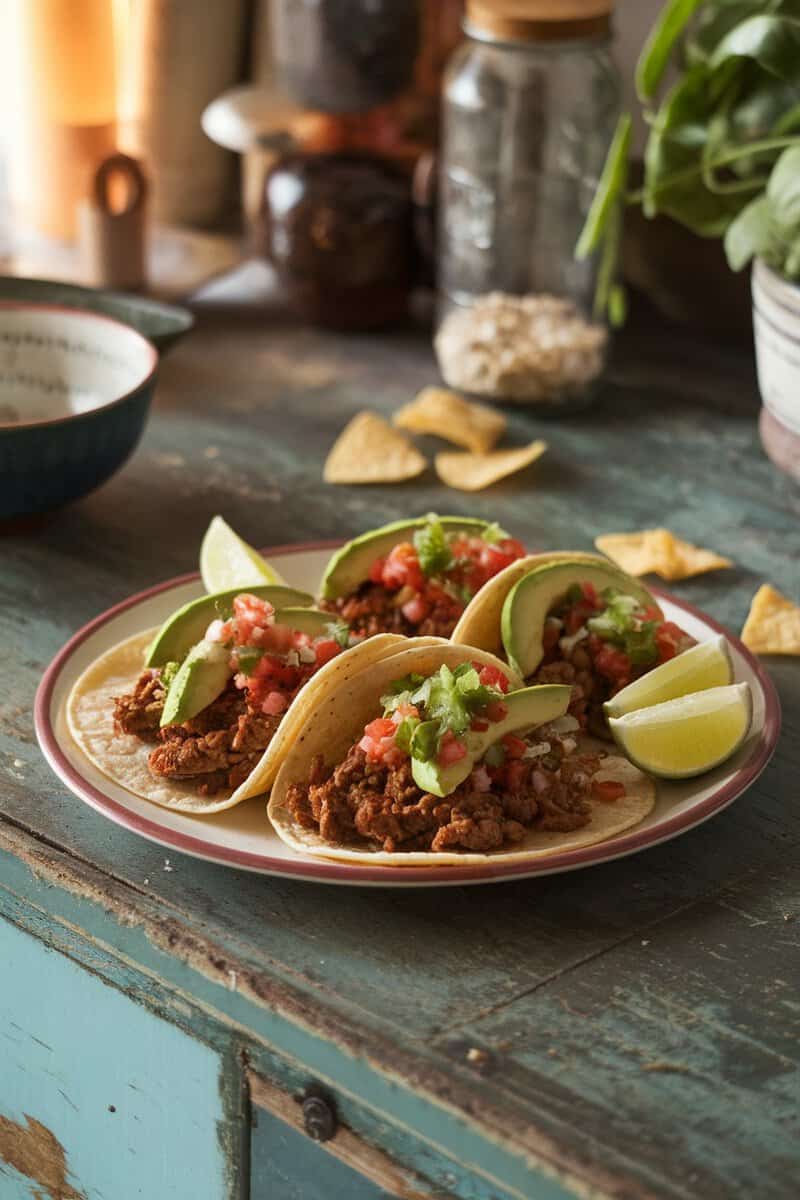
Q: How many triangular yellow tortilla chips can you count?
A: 5